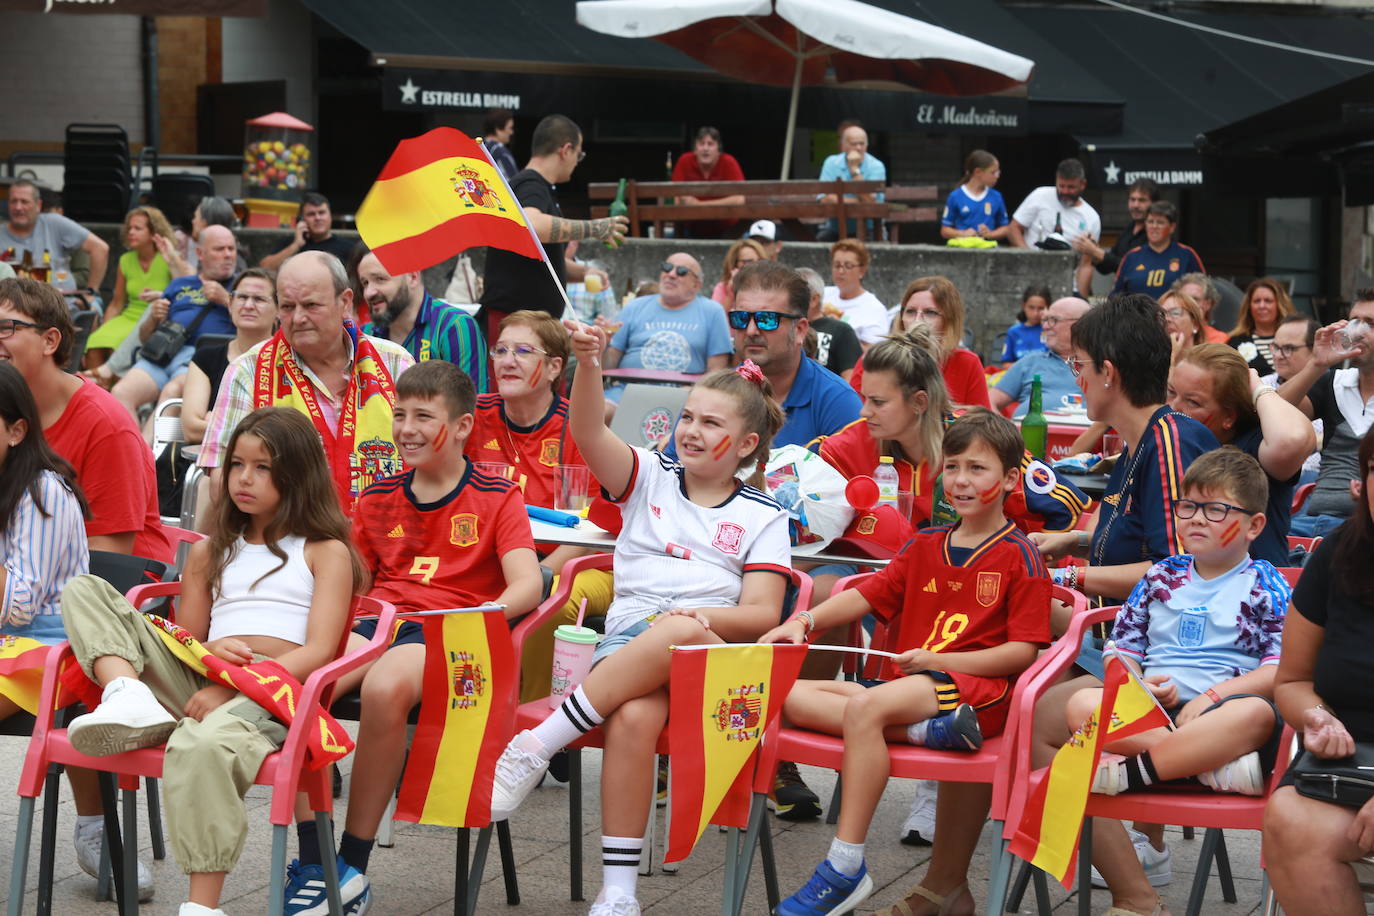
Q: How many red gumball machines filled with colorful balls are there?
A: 1